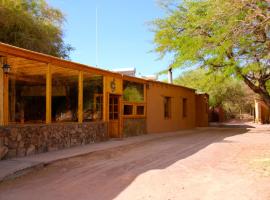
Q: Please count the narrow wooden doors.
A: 1